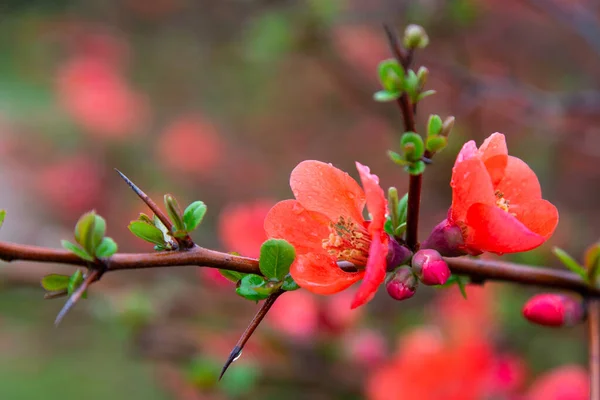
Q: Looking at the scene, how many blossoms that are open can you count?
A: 2